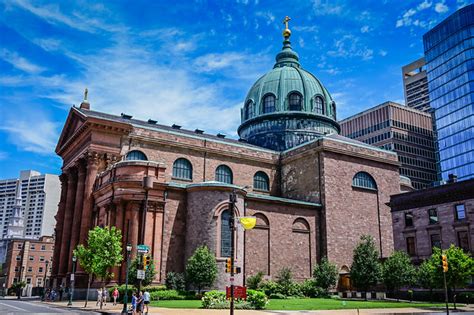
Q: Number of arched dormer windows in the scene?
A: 5